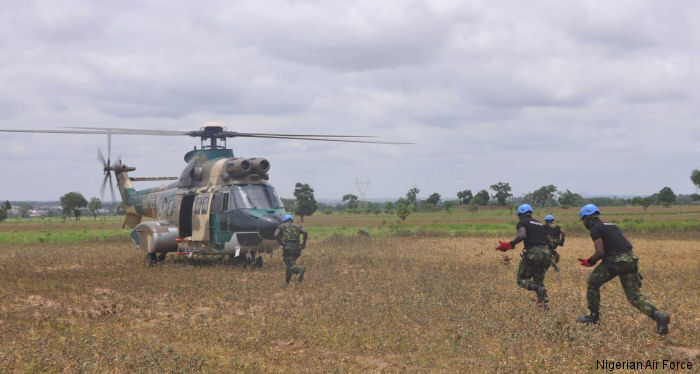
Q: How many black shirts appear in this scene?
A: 3